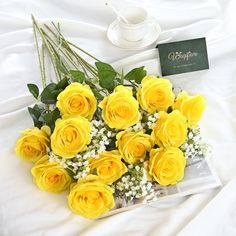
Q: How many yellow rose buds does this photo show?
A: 12